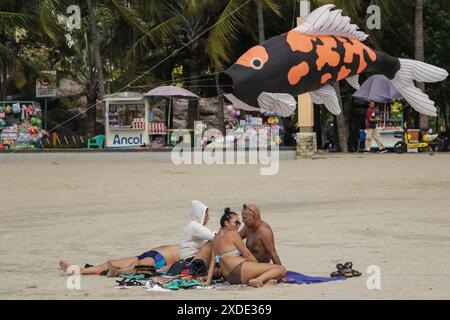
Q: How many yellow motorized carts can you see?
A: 1